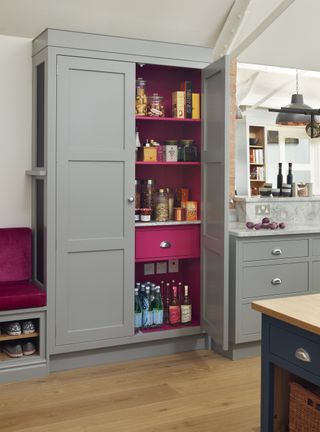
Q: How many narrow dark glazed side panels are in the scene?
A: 2